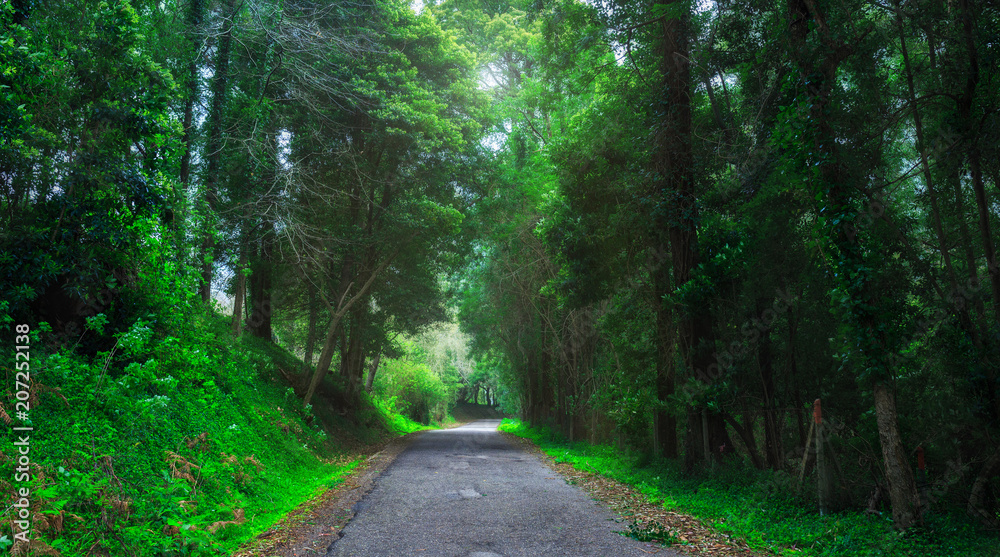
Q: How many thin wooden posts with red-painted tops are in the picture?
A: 2